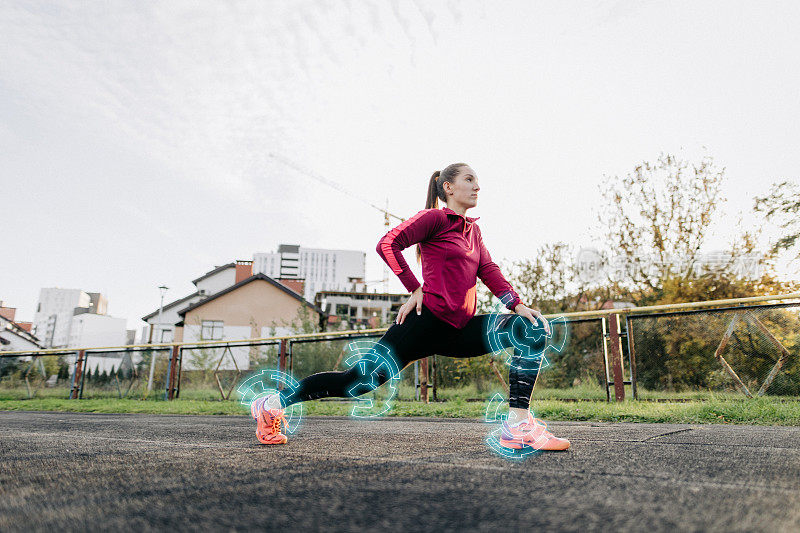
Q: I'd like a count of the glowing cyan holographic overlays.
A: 4